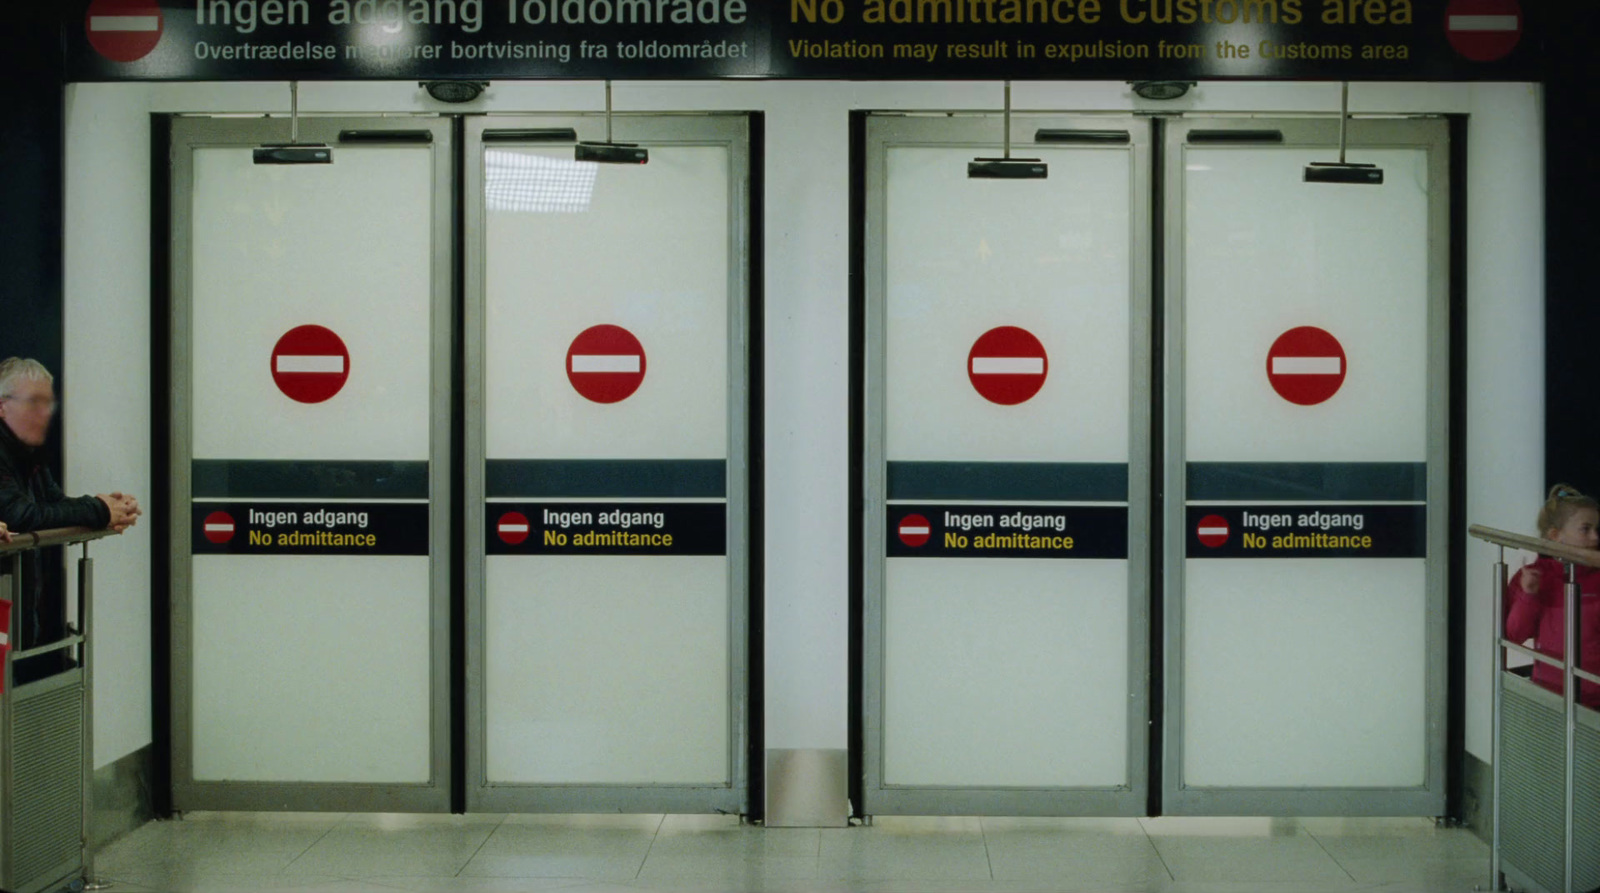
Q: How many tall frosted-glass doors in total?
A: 4